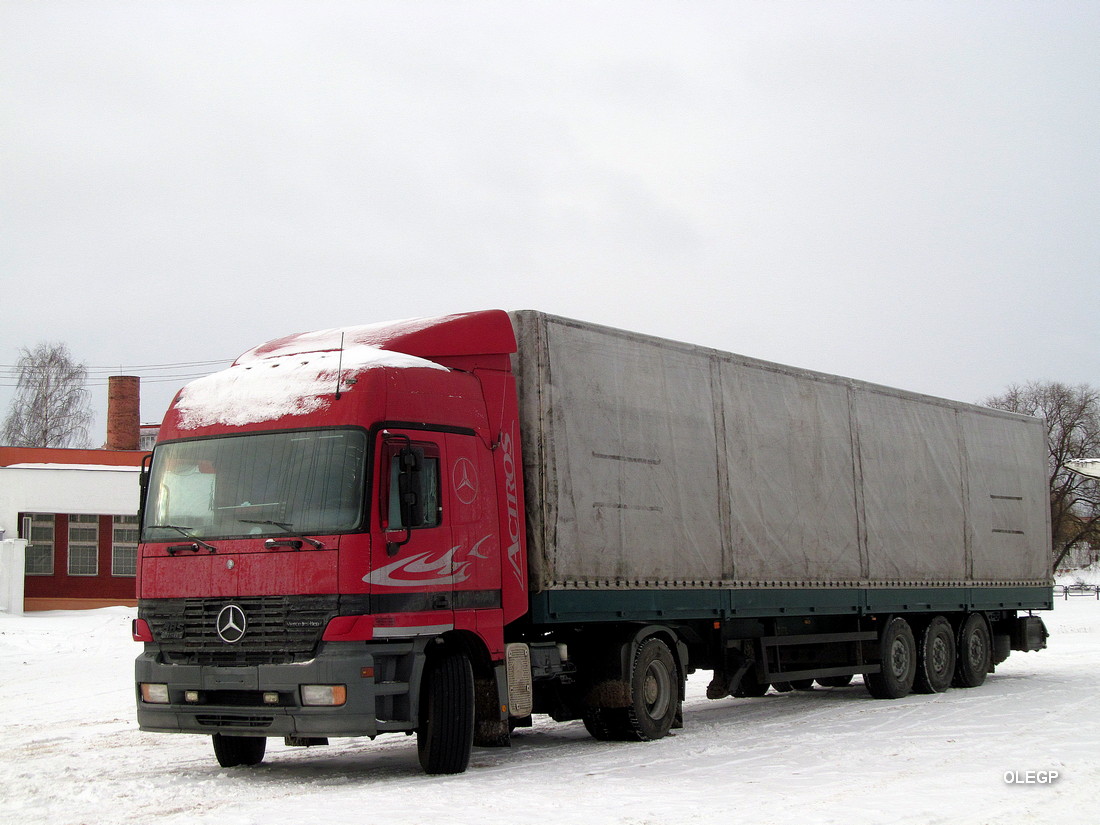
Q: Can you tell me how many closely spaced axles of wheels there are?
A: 3